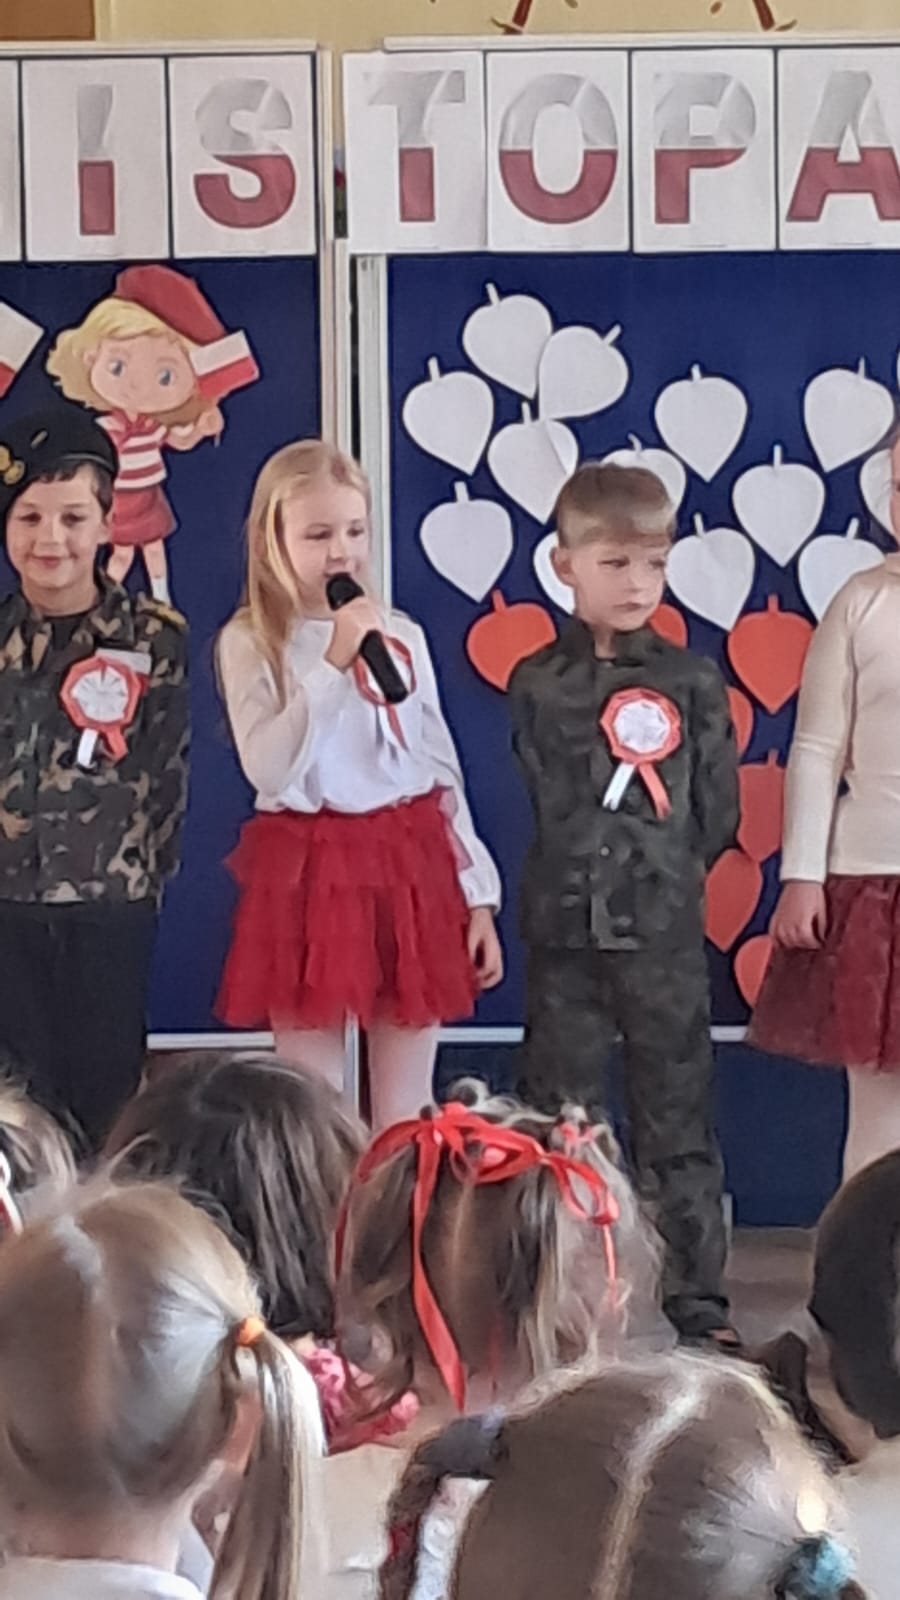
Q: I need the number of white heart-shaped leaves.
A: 13